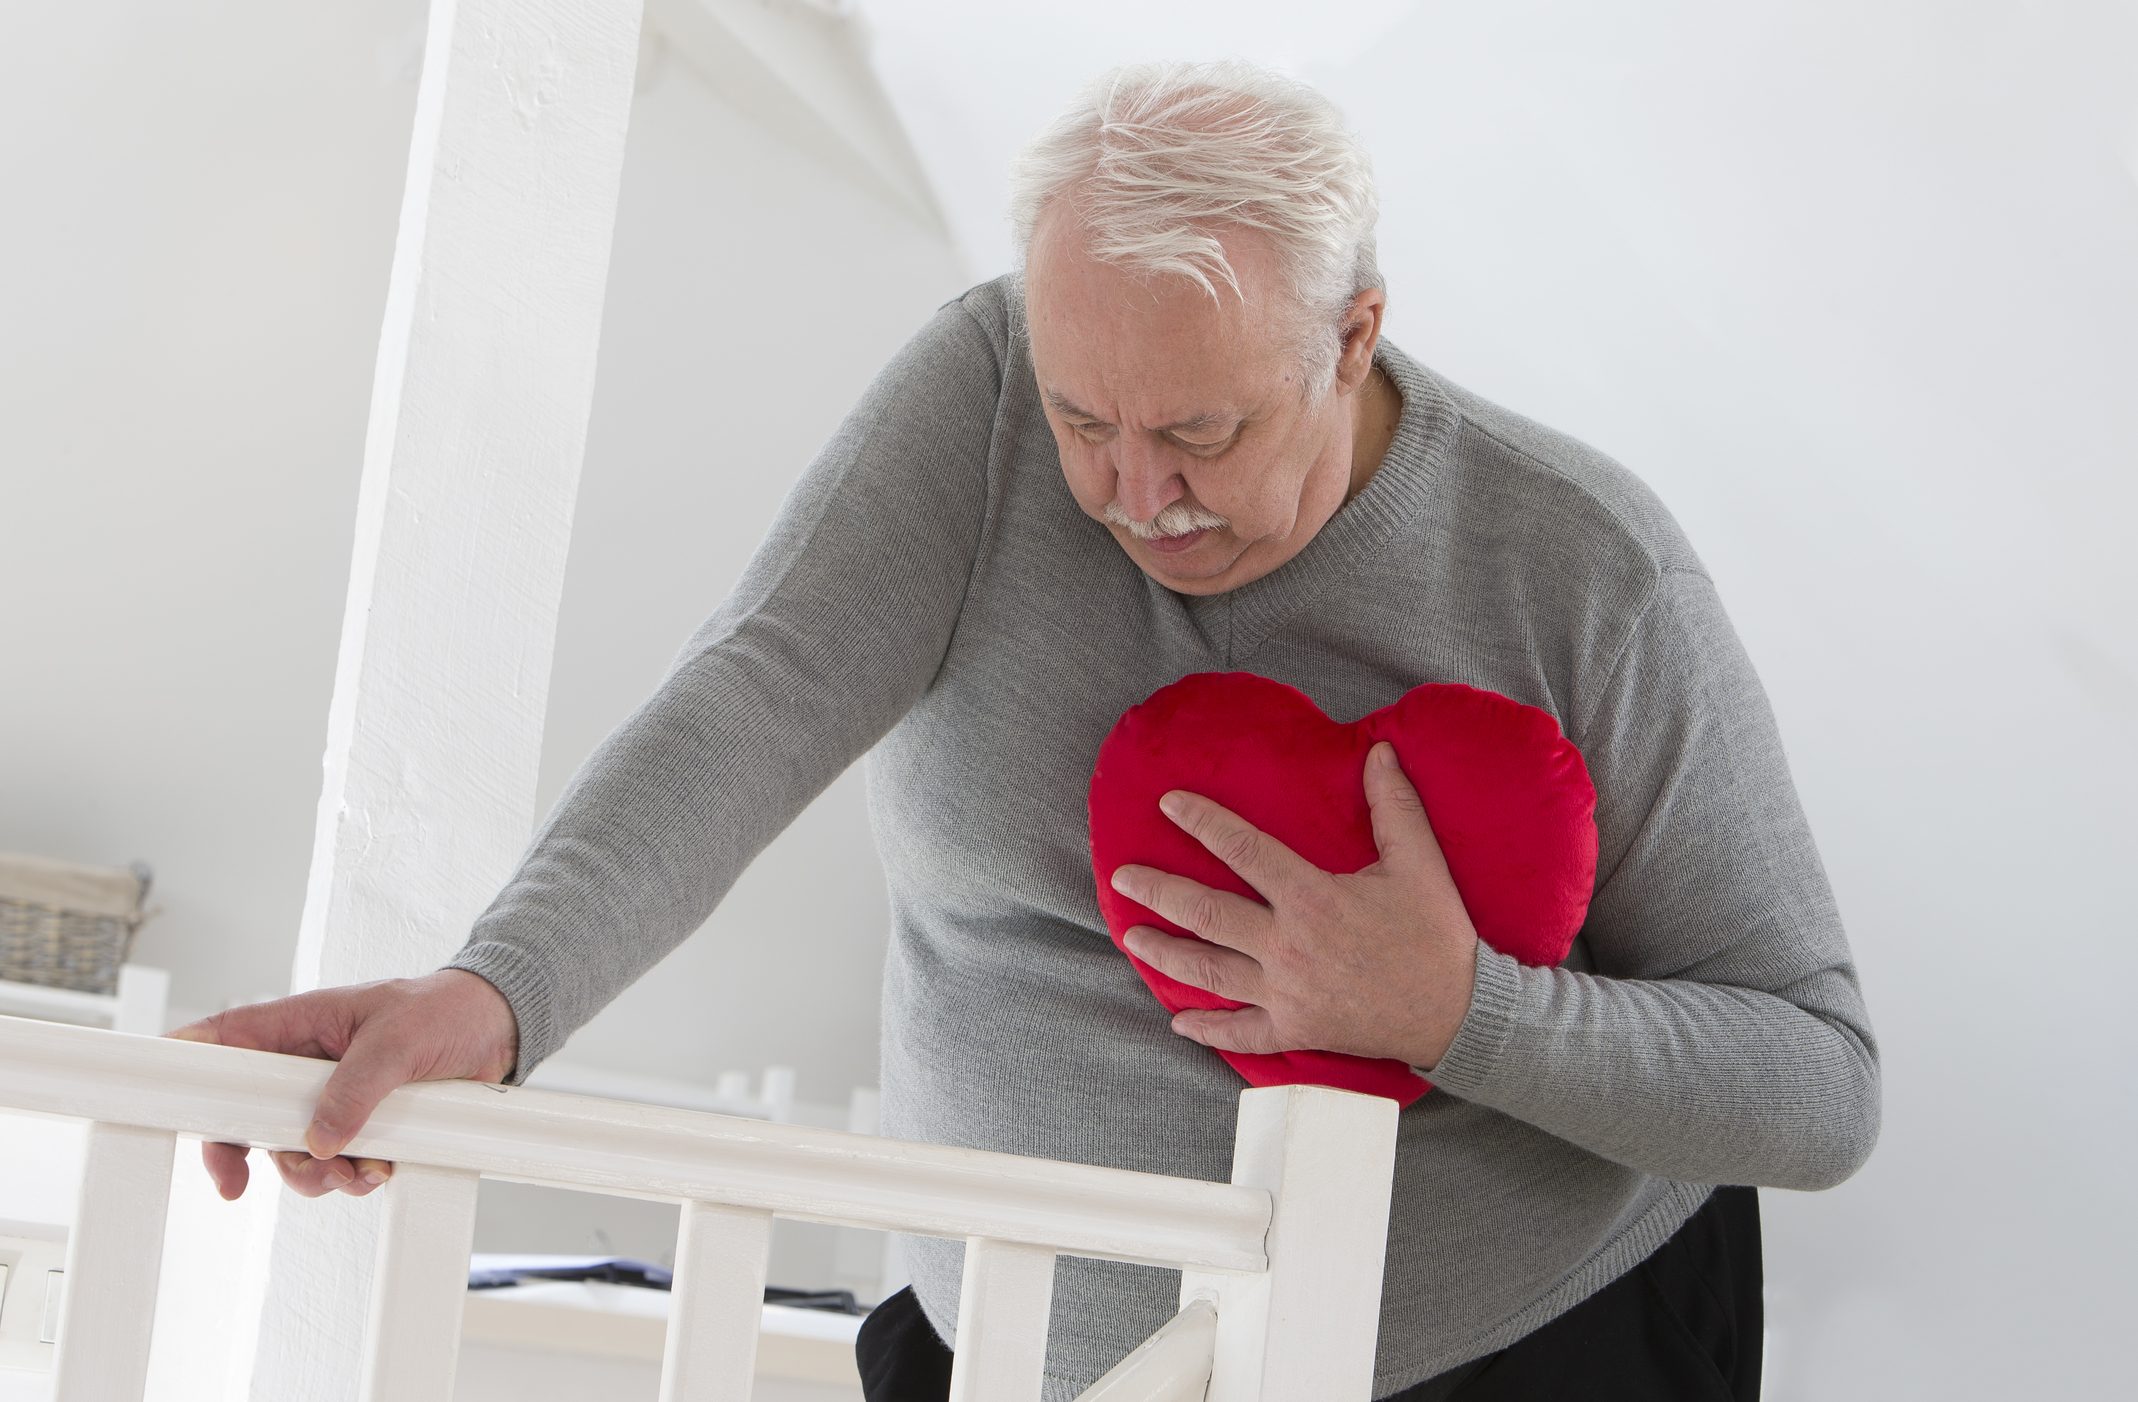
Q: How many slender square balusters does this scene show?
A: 4